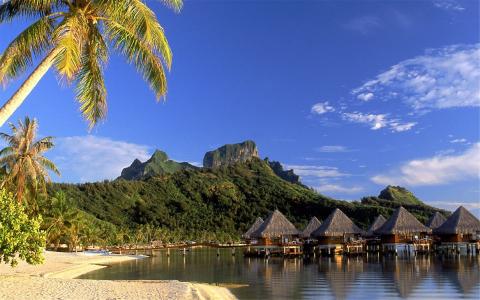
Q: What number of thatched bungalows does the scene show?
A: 8